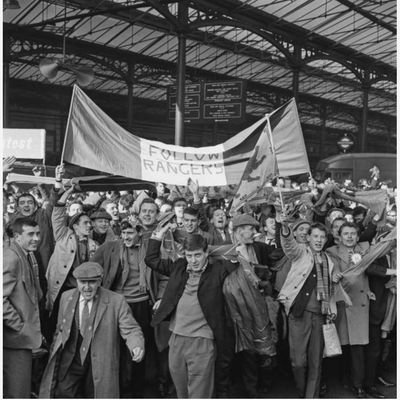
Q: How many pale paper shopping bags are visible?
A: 1